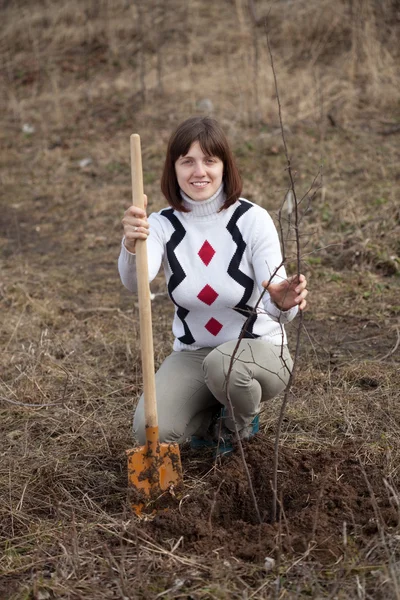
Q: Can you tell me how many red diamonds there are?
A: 3